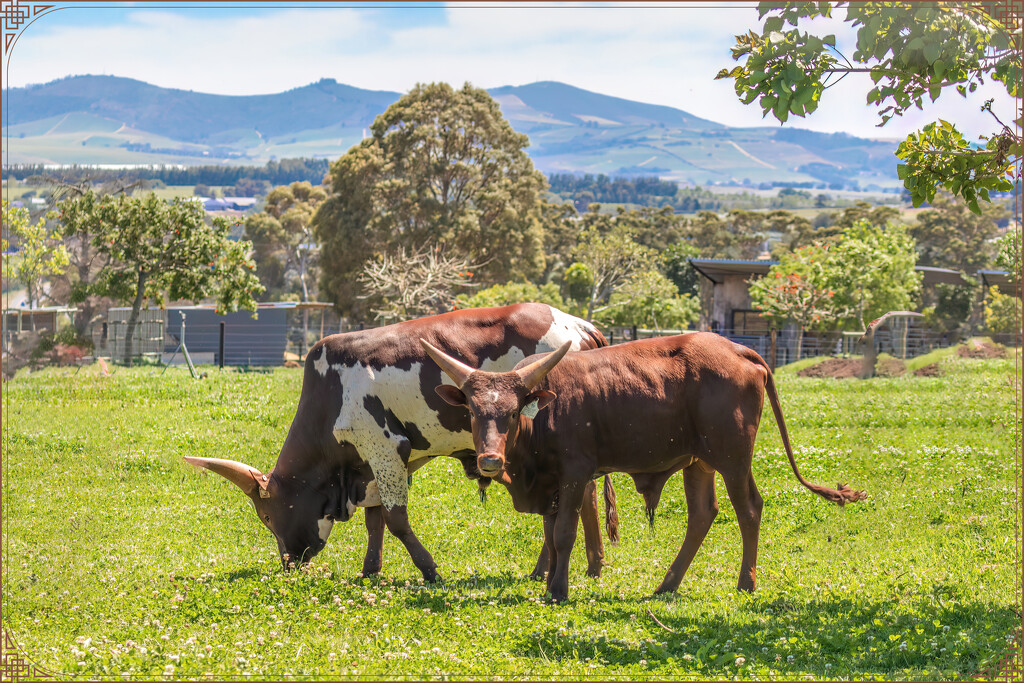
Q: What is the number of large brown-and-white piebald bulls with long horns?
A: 1